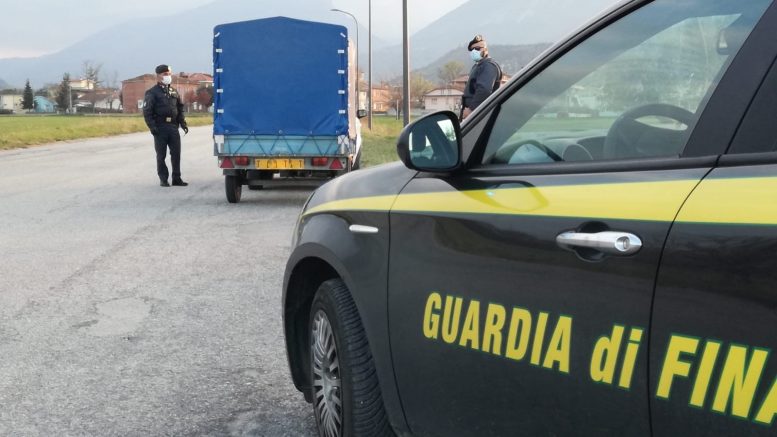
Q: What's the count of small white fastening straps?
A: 10